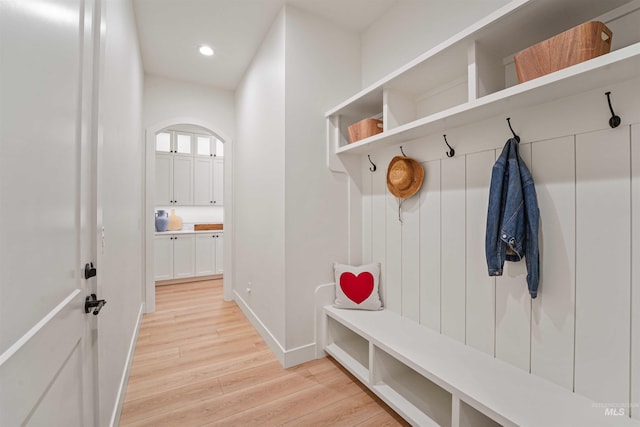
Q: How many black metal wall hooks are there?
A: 5